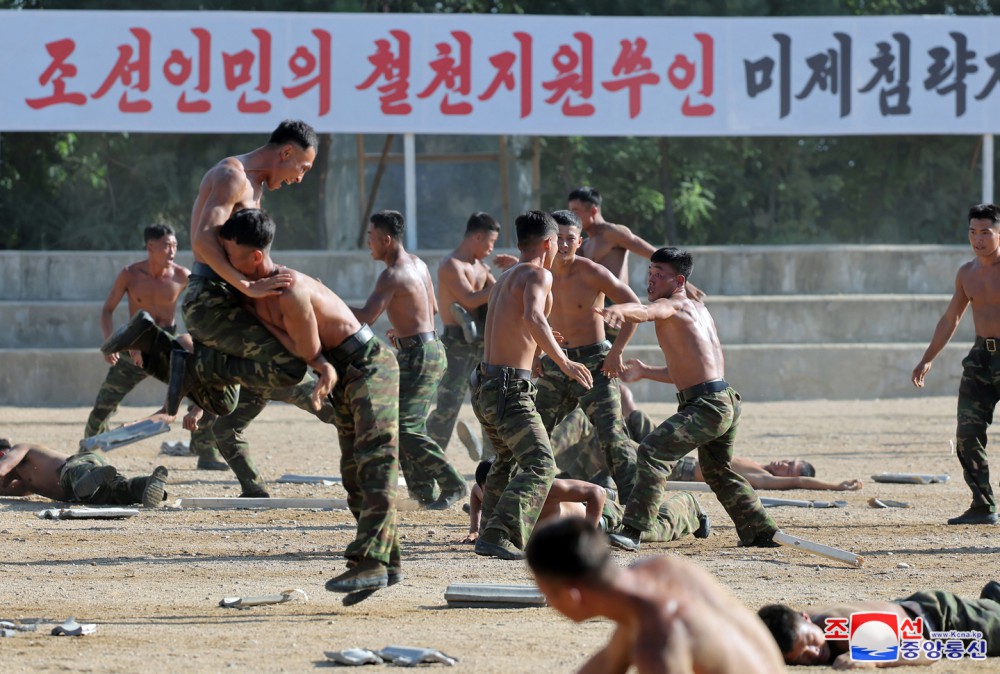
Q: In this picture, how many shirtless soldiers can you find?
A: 15